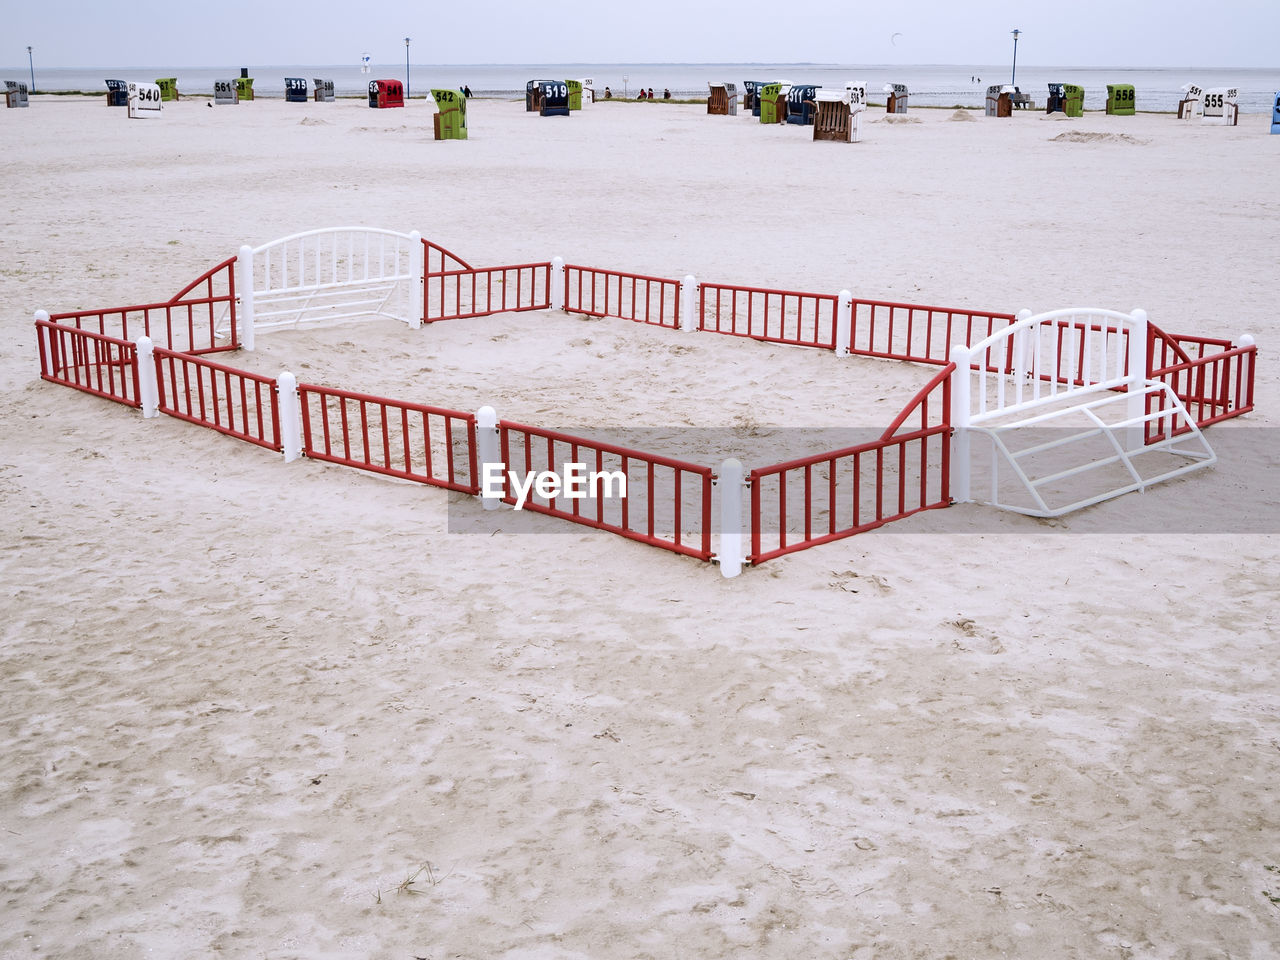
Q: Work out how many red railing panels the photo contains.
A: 12